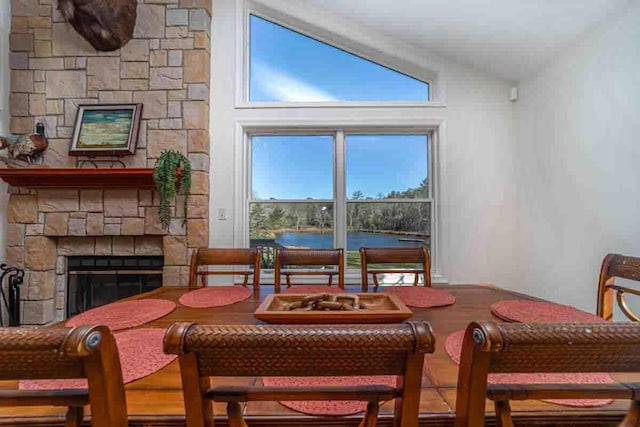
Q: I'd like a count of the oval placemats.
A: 8